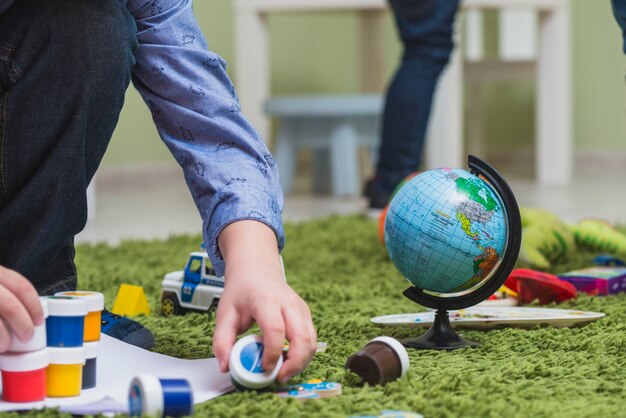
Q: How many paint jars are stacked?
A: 6